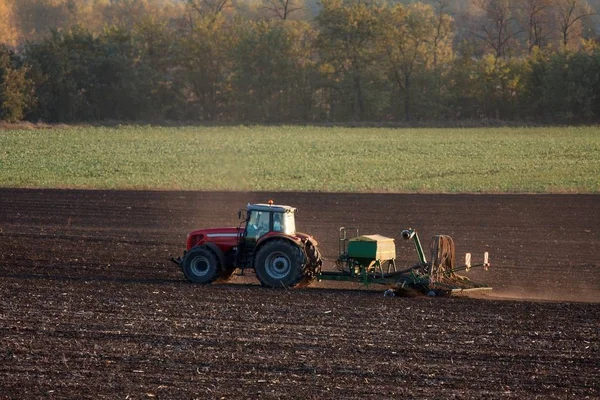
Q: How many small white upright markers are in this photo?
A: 2